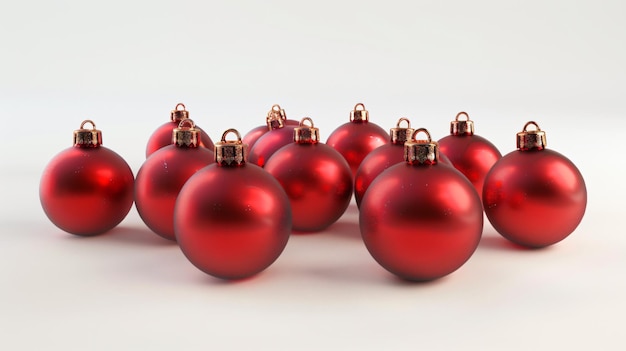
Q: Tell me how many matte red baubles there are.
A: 12